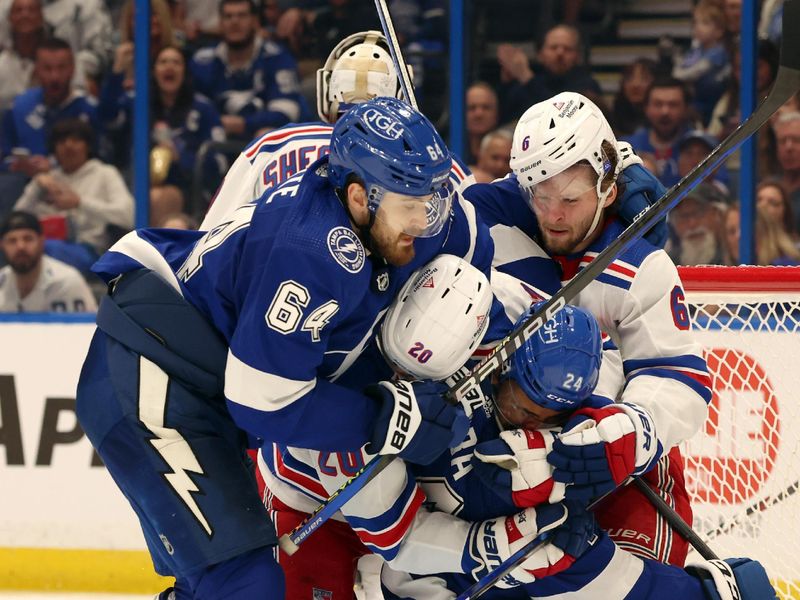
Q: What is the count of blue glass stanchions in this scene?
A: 3